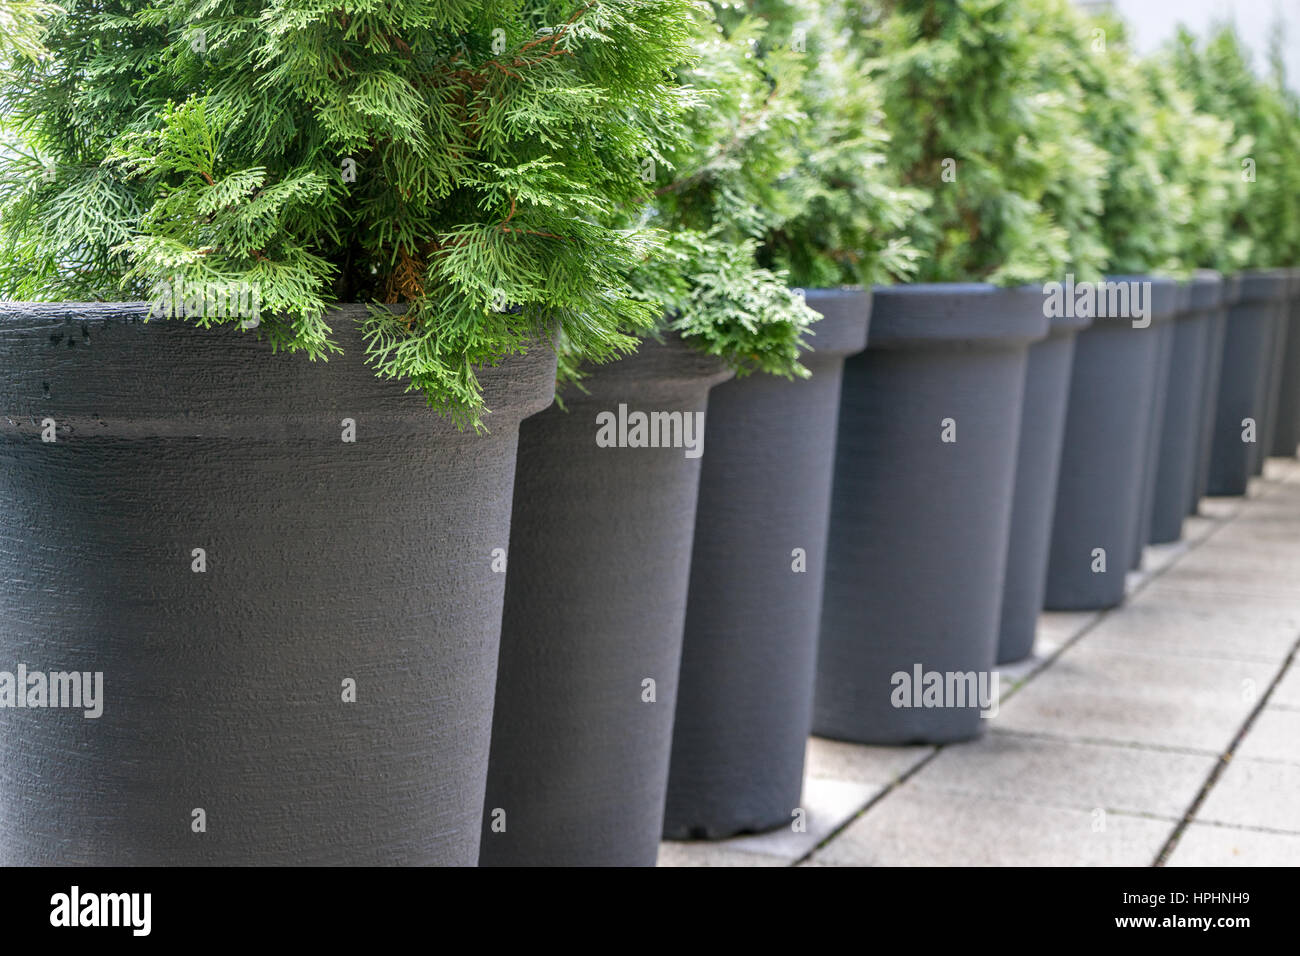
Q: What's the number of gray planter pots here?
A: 12